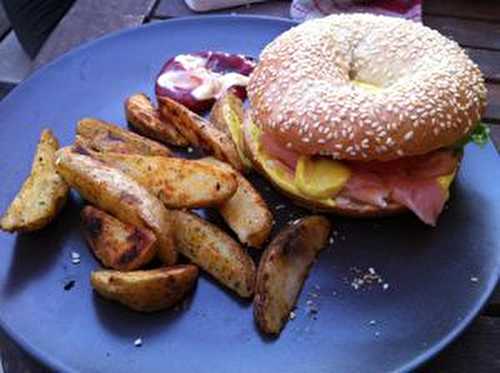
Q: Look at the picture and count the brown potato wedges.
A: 12